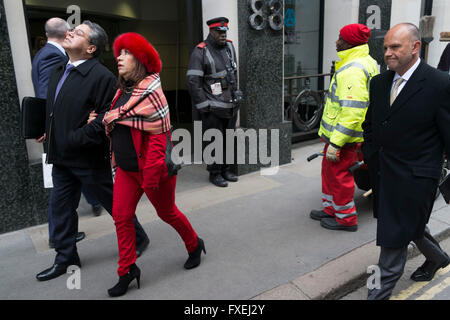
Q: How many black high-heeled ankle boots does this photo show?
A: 2